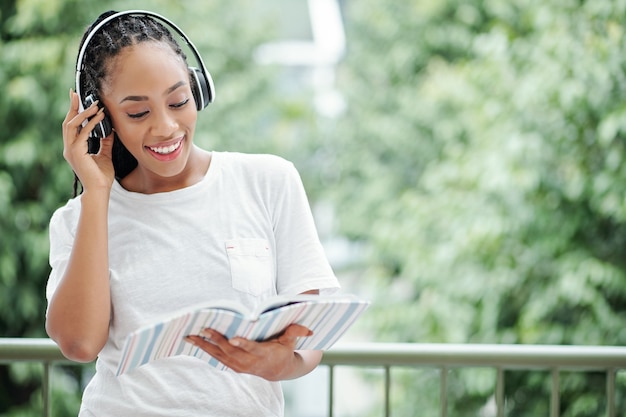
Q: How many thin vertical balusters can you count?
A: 7